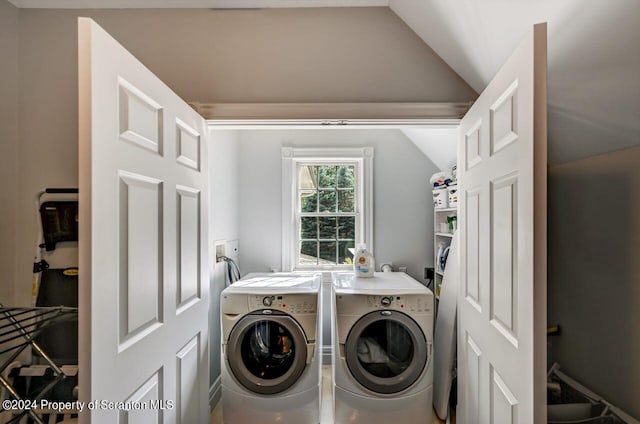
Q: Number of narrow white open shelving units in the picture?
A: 1